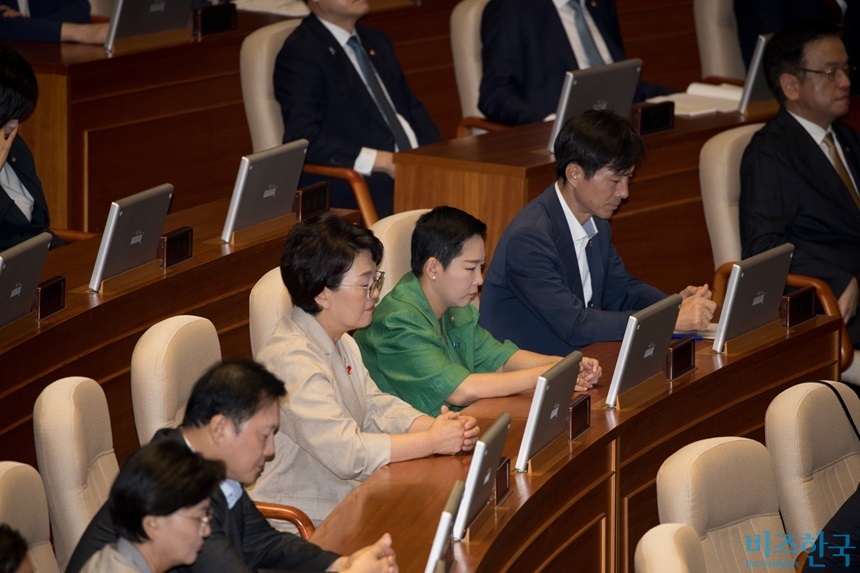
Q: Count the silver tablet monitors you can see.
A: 11